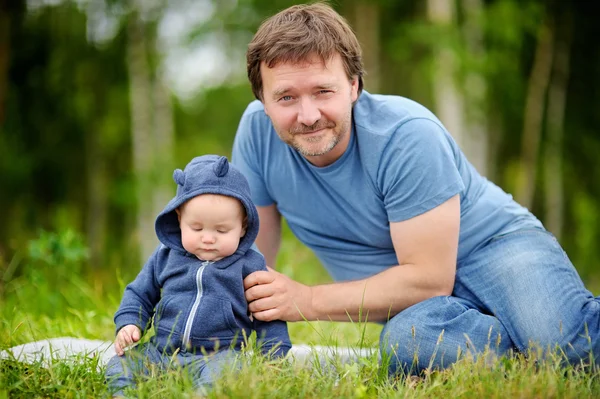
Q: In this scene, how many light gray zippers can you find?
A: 1